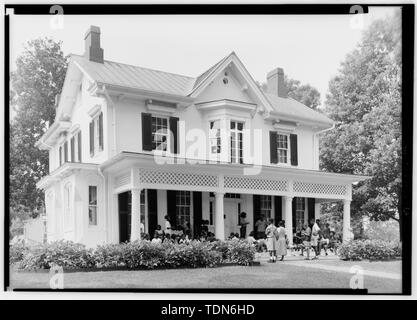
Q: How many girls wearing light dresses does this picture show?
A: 2